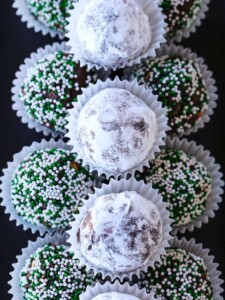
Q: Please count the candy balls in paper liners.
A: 12